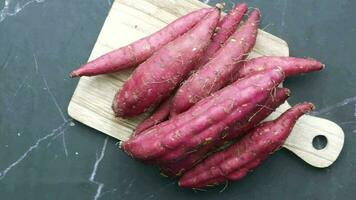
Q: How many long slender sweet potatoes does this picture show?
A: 8